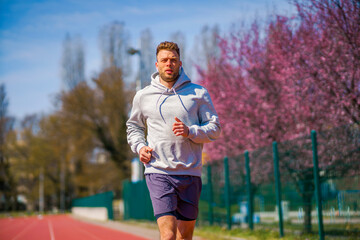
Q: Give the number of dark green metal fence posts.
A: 5